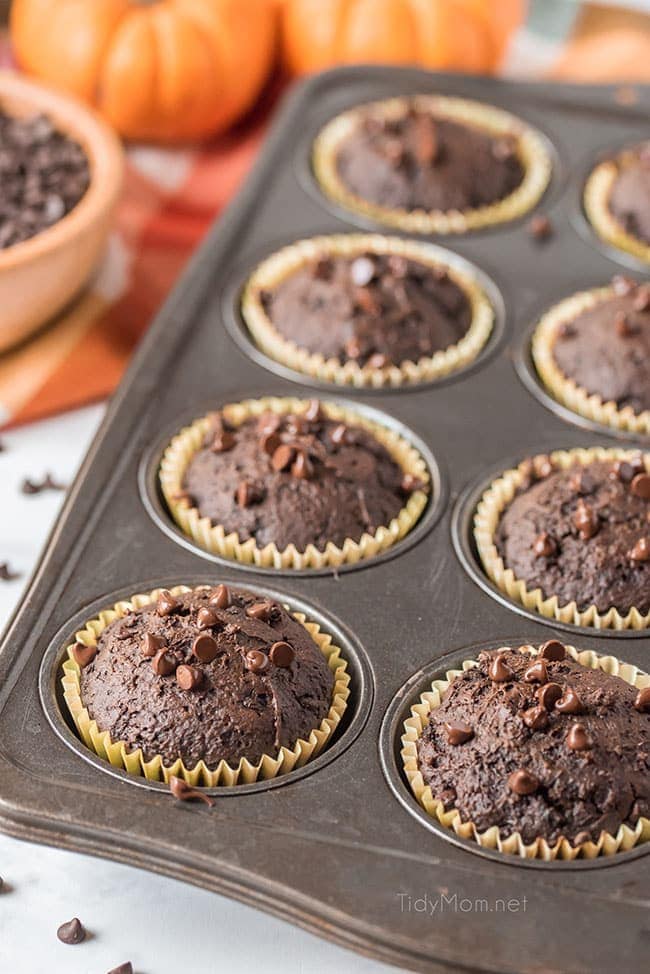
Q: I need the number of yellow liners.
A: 8